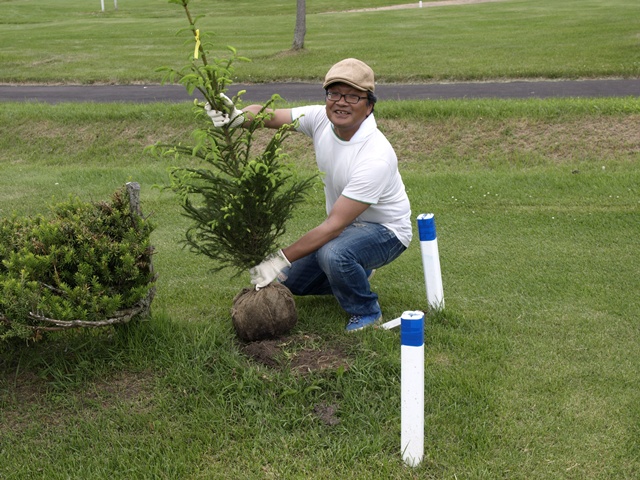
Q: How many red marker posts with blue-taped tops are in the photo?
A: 0